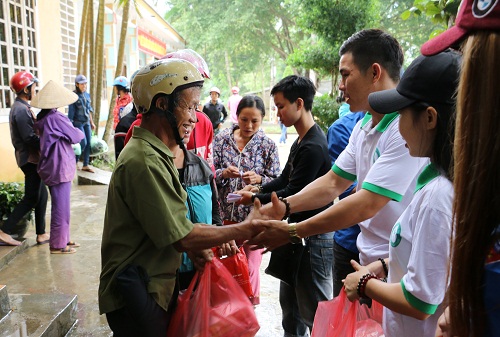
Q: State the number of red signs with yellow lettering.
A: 1